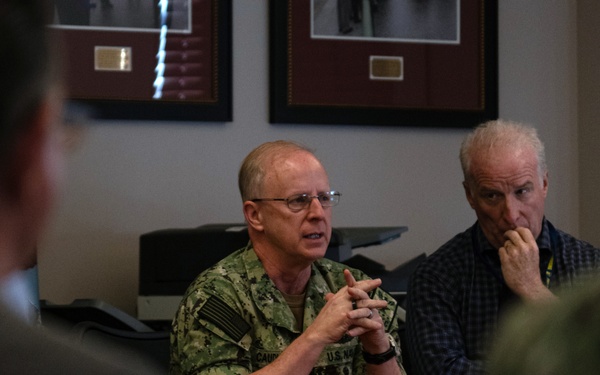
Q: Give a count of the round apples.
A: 0